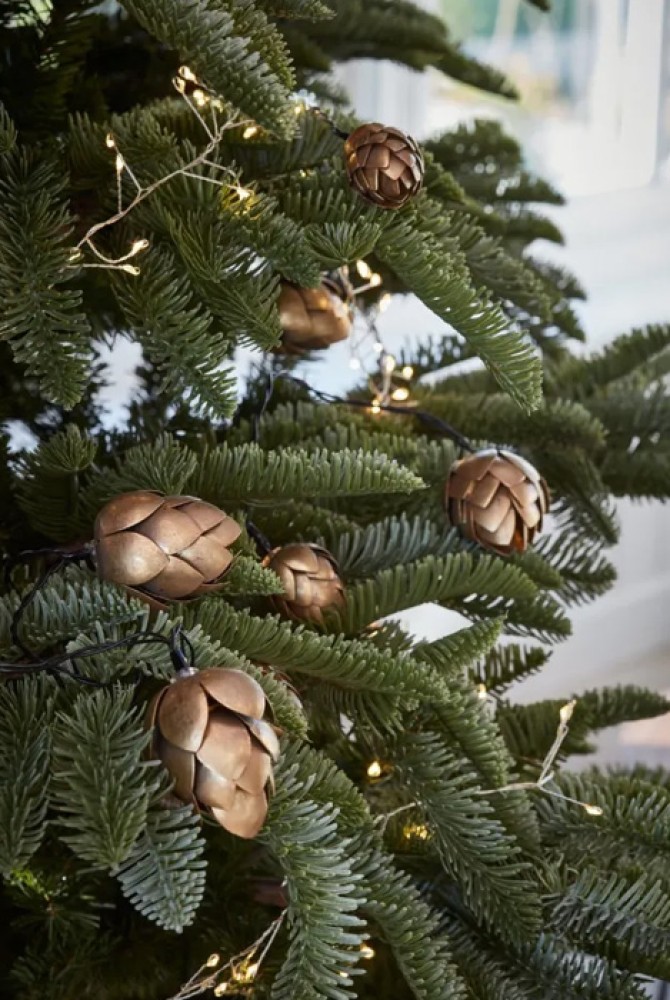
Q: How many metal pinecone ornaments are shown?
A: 6